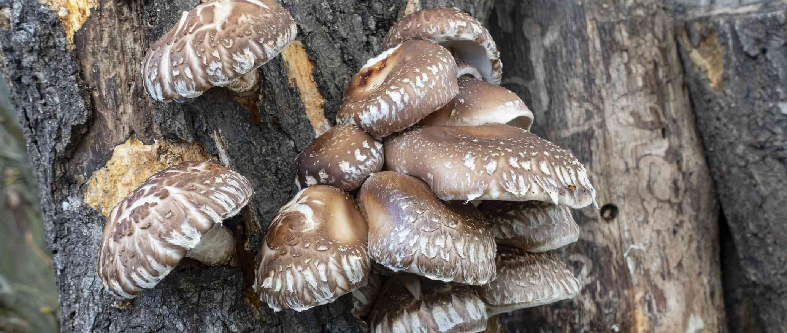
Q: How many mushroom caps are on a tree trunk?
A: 12